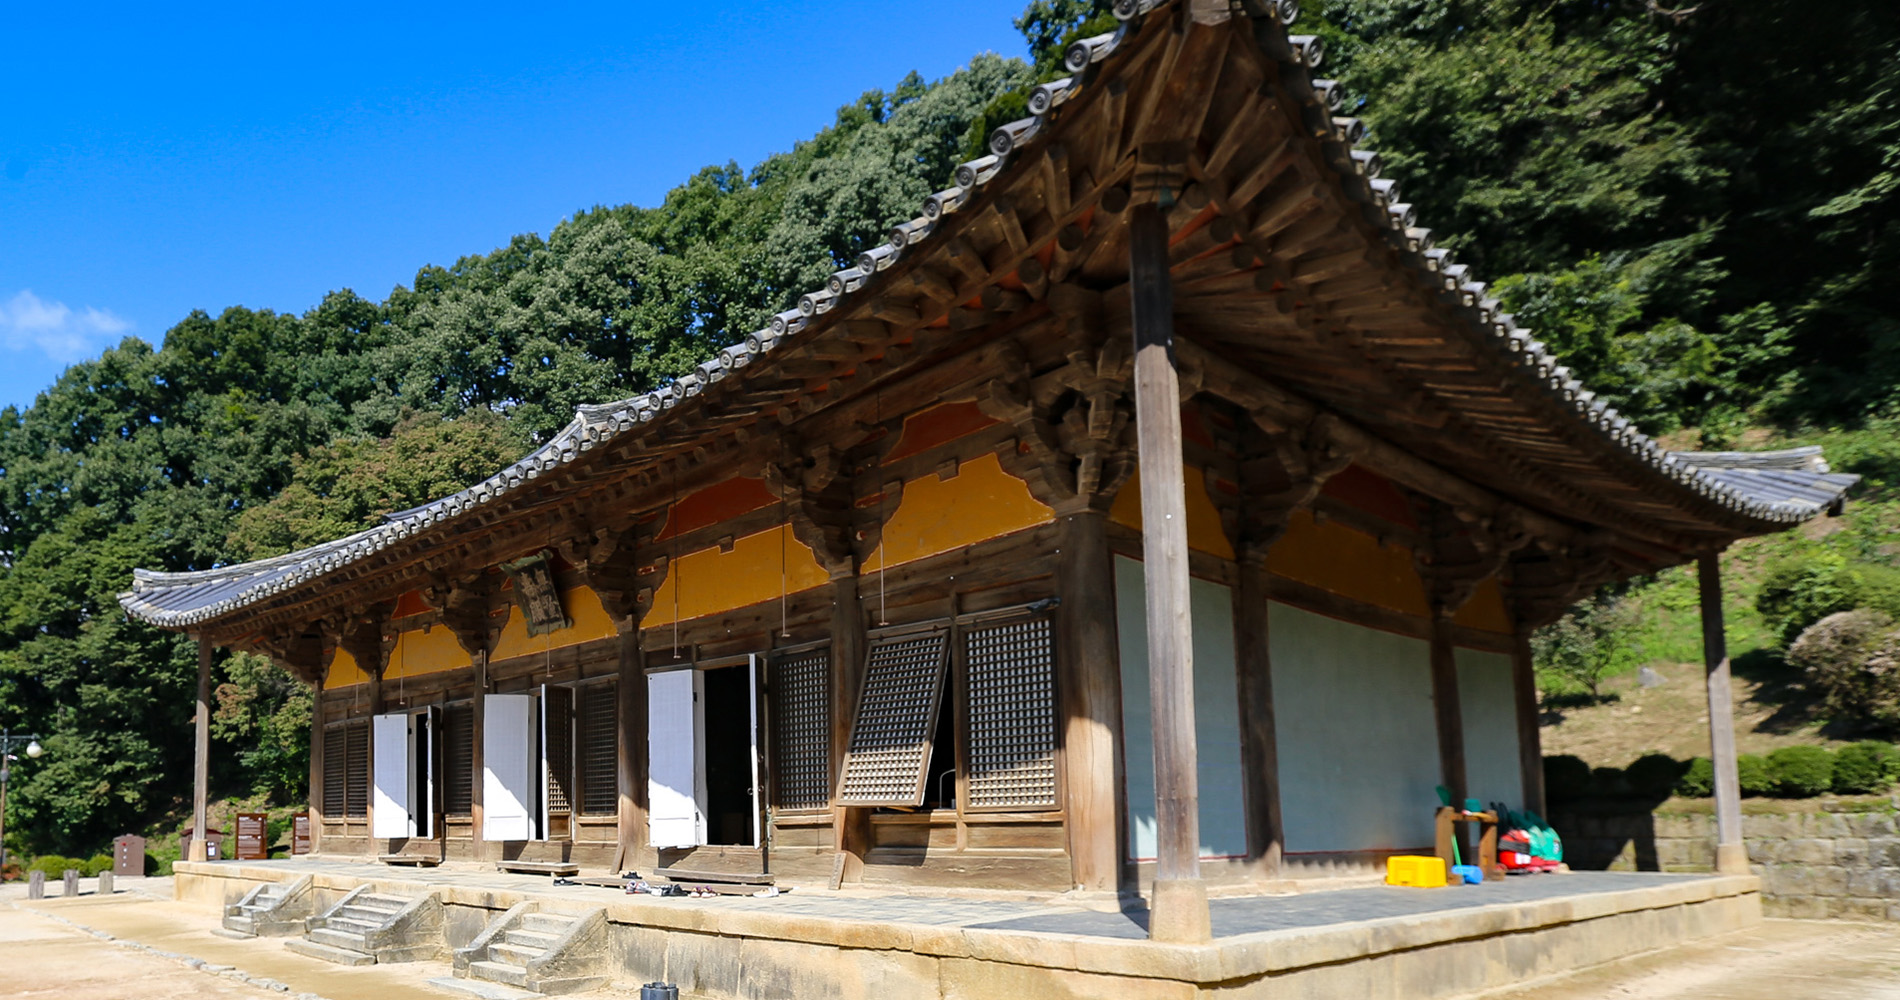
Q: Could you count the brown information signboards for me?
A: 2